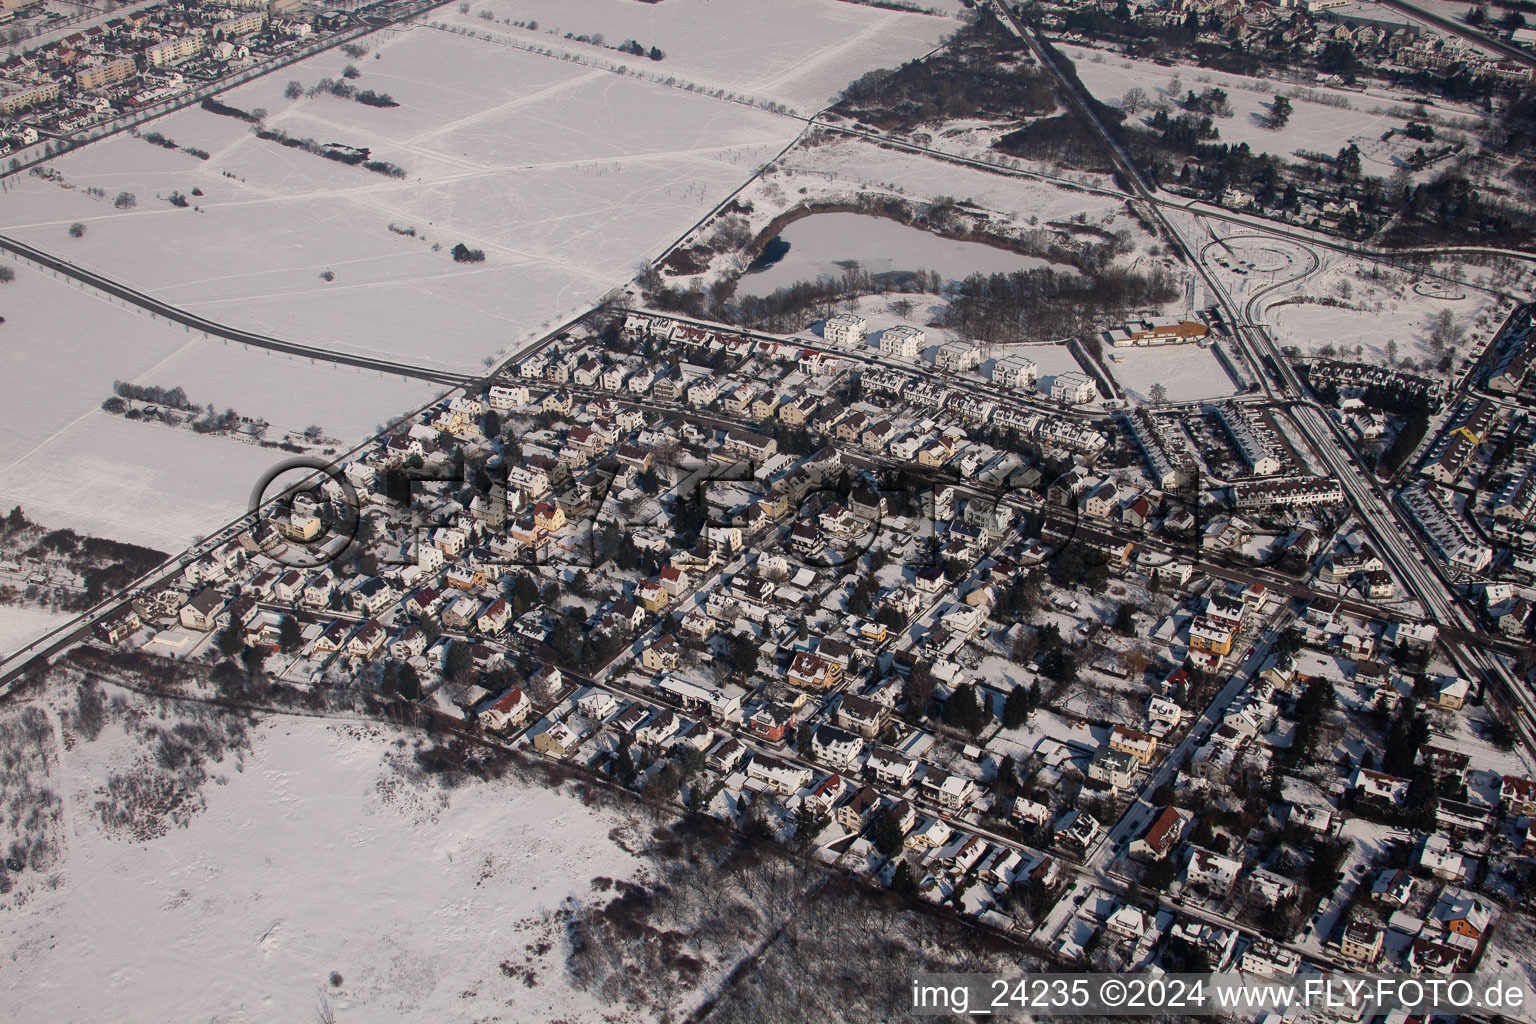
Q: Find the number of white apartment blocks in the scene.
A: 5